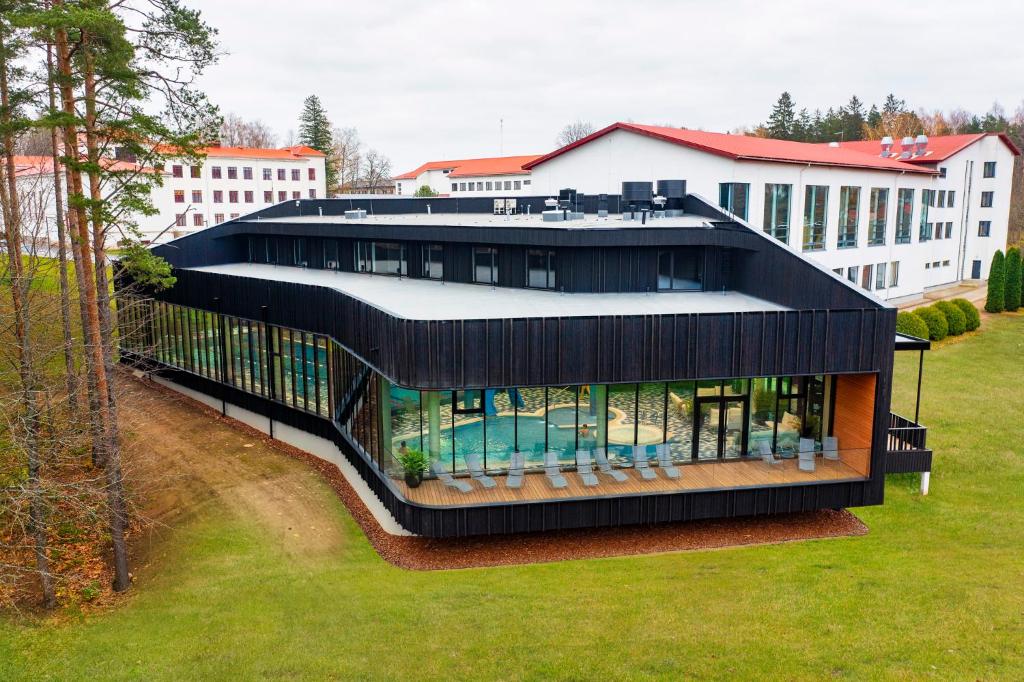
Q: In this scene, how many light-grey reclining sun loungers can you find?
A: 11